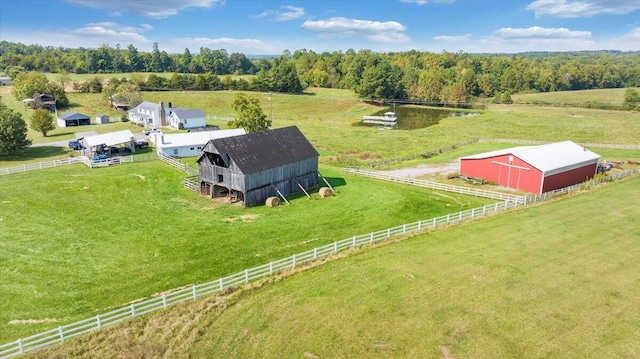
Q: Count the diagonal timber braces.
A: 3